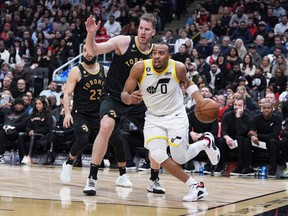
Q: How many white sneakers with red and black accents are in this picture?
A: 2